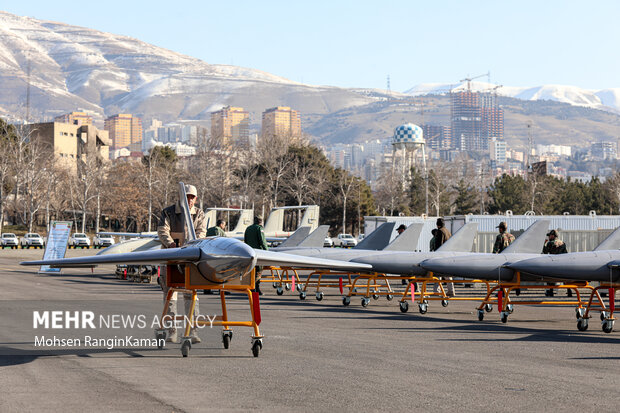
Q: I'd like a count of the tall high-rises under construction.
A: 2